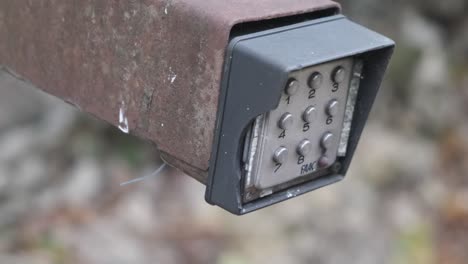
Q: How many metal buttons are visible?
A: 9